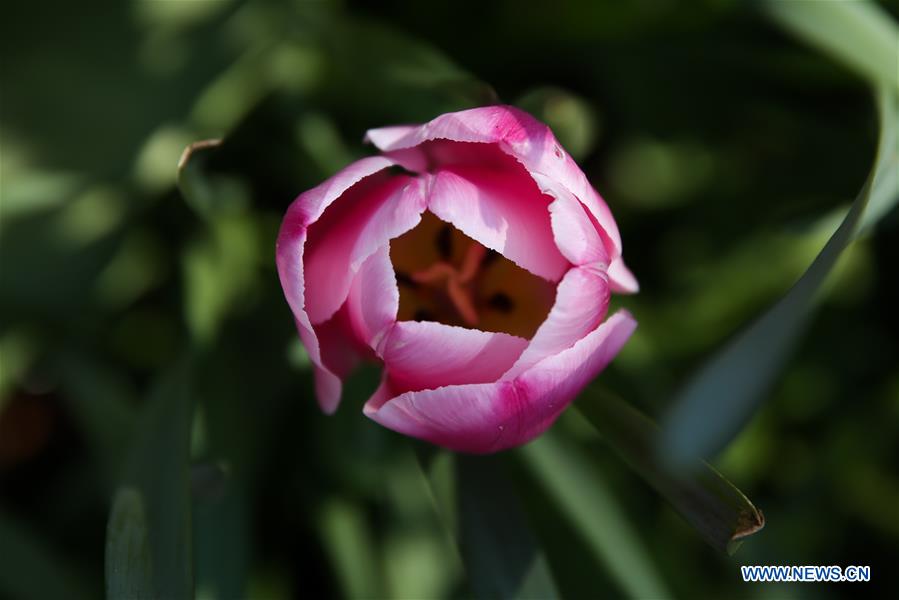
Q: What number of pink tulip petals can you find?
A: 6